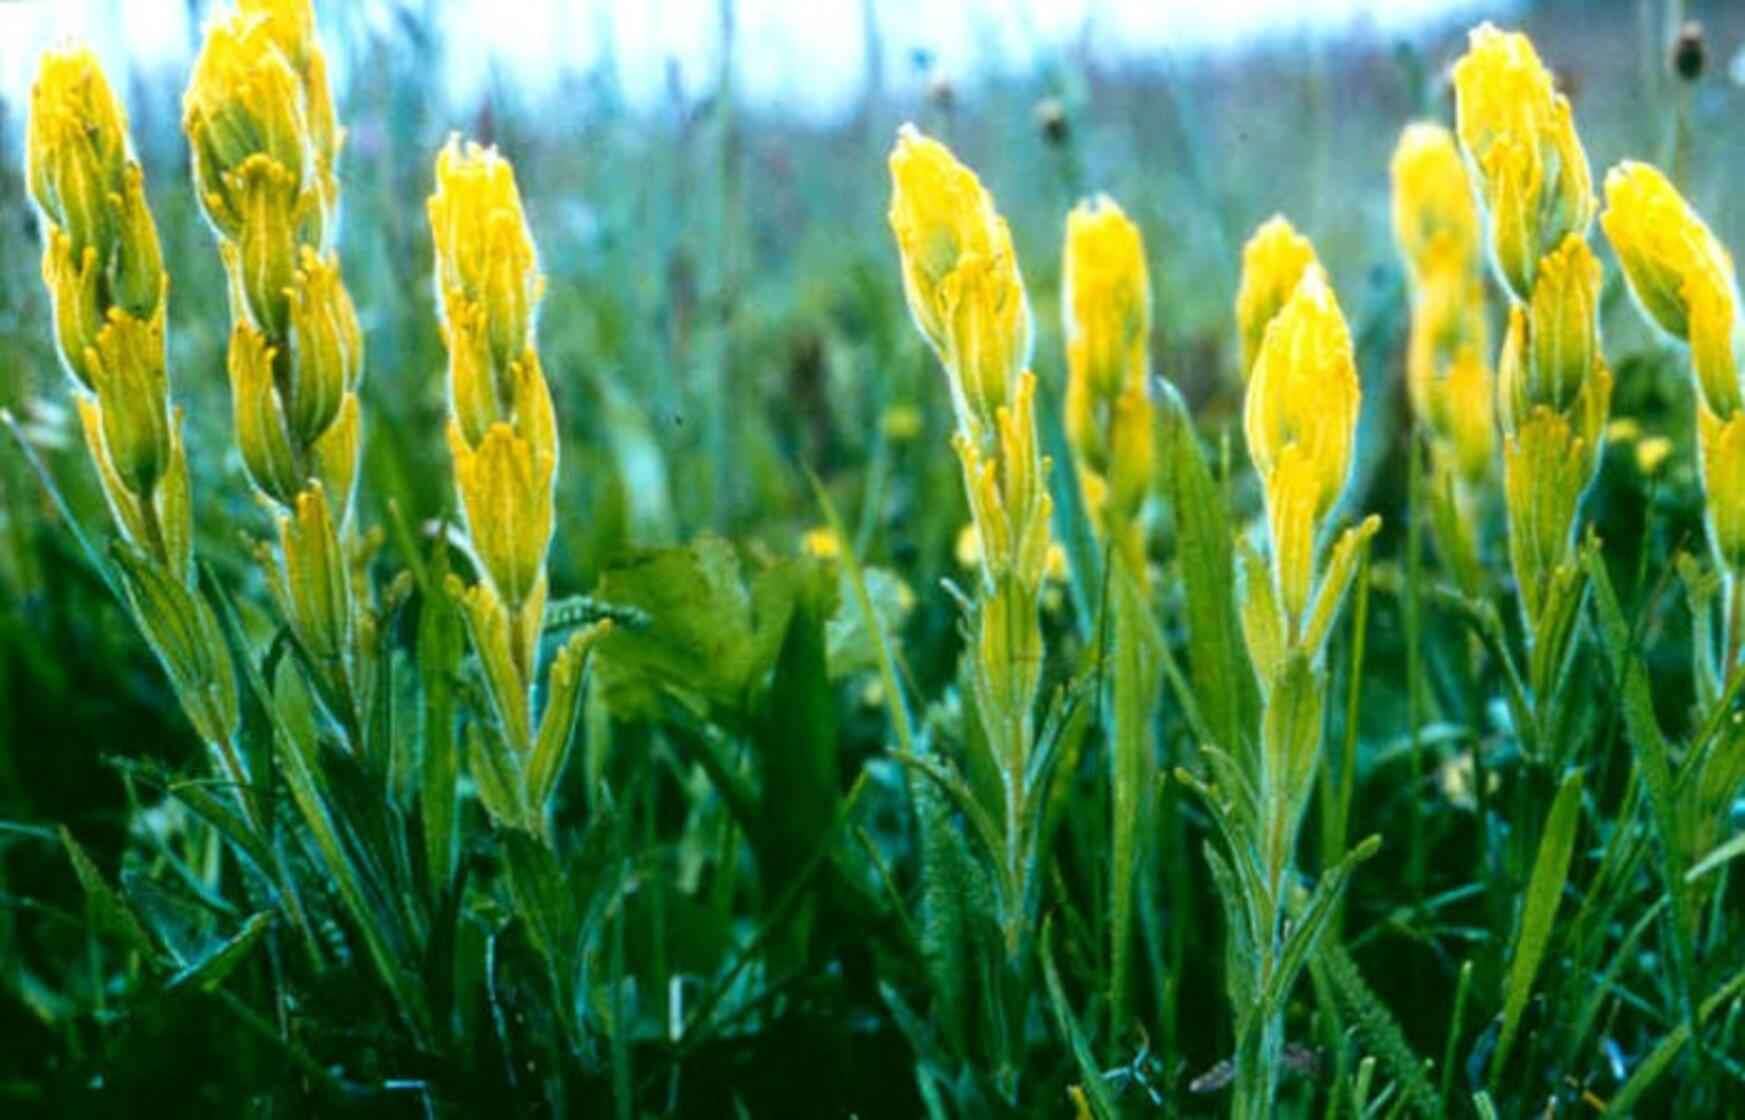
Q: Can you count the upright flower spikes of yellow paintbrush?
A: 11